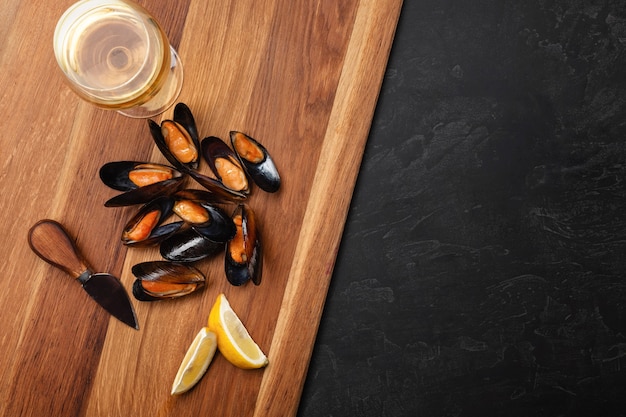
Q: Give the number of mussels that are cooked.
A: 8